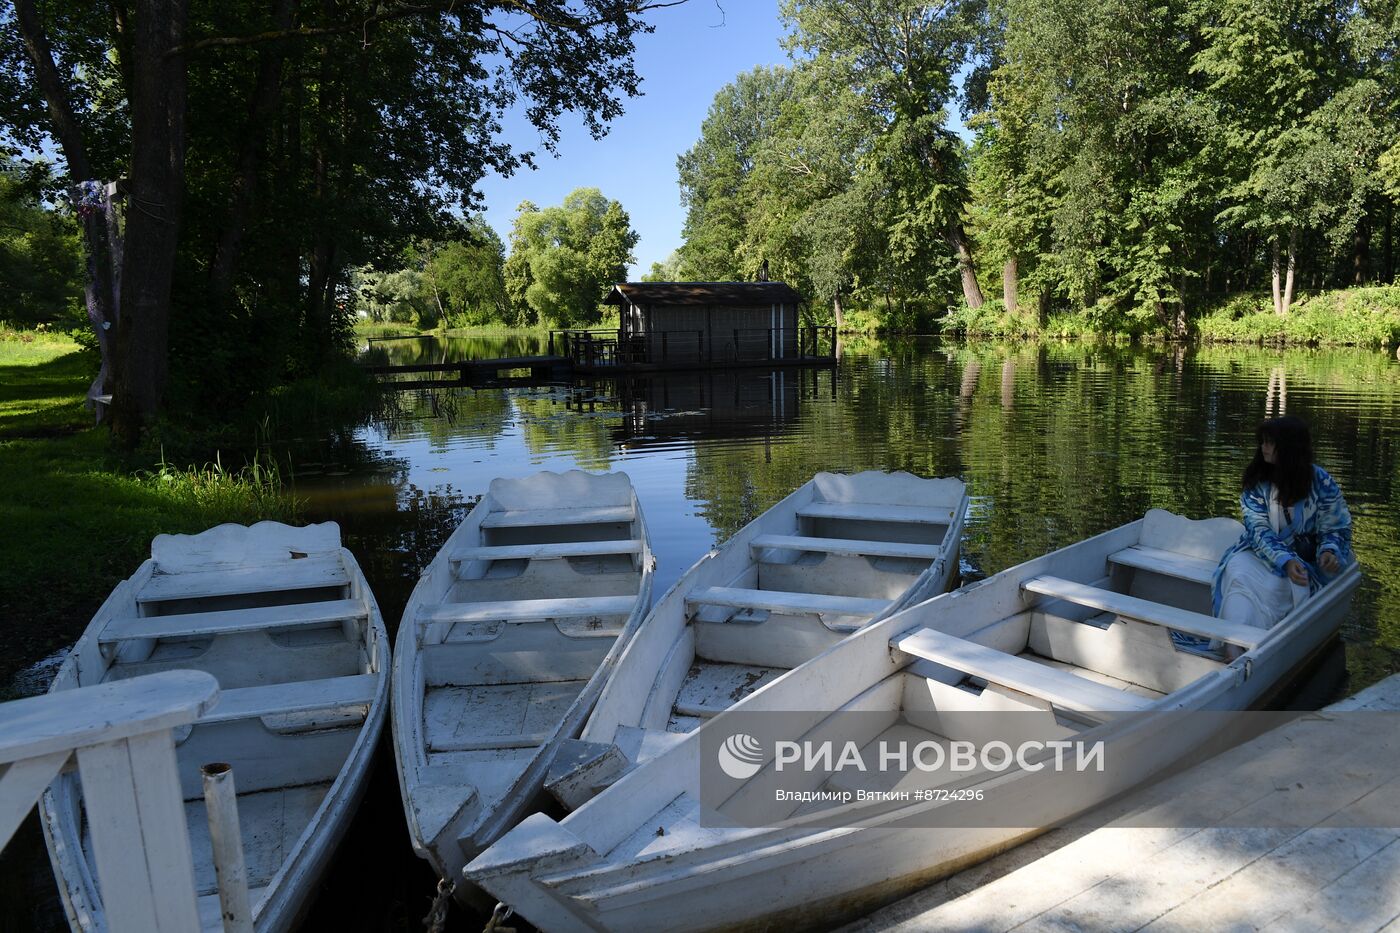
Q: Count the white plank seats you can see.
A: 12